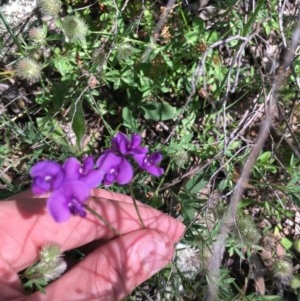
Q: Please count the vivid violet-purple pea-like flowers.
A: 6